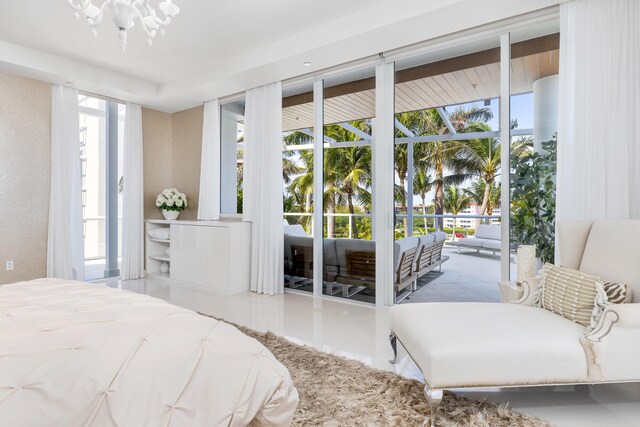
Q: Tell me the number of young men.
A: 0